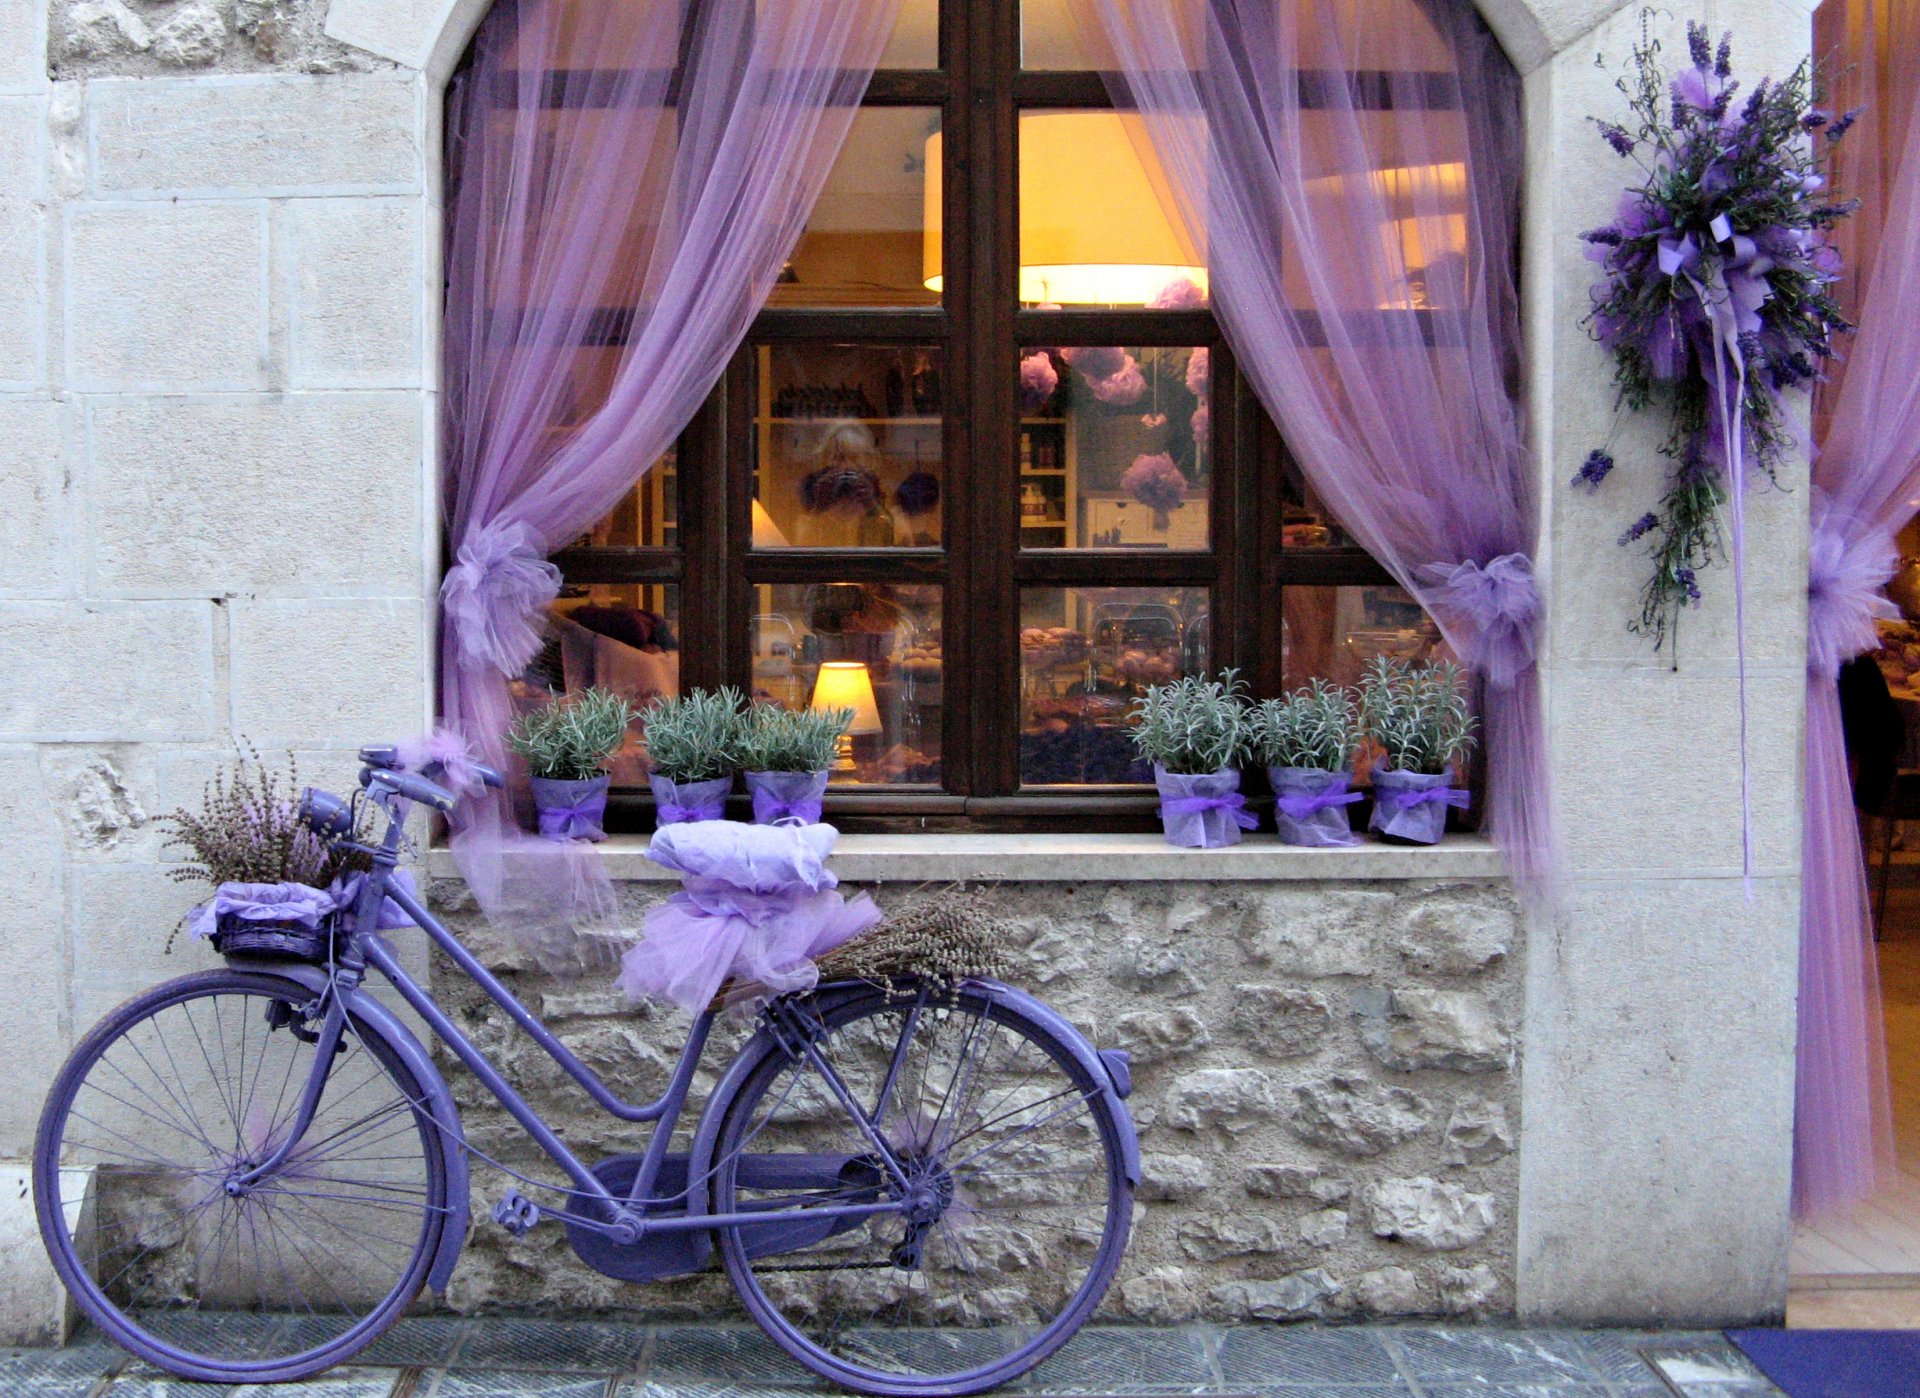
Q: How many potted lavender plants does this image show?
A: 6